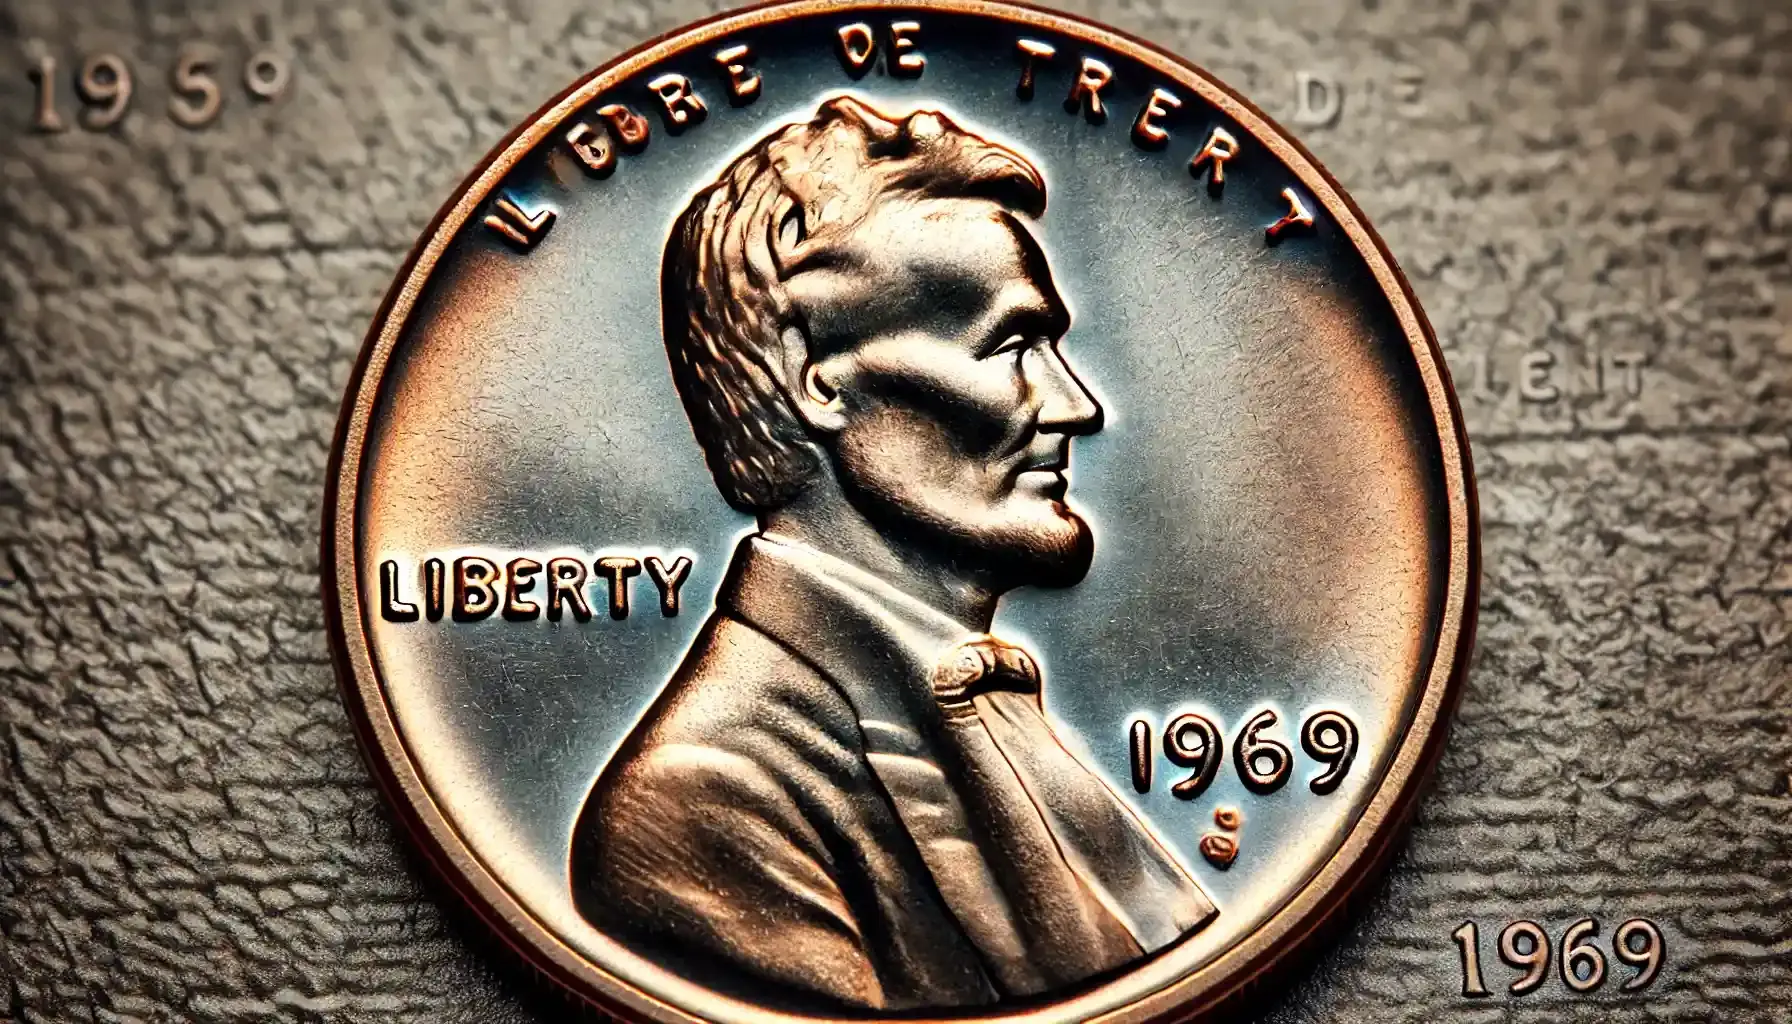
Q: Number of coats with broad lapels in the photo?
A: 1